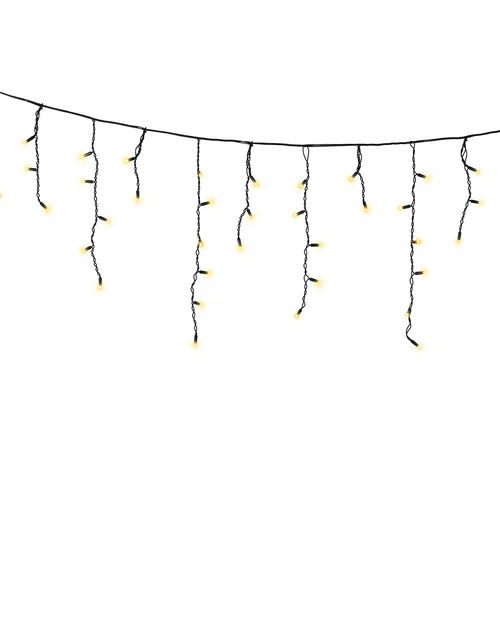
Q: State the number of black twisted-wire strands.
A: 9